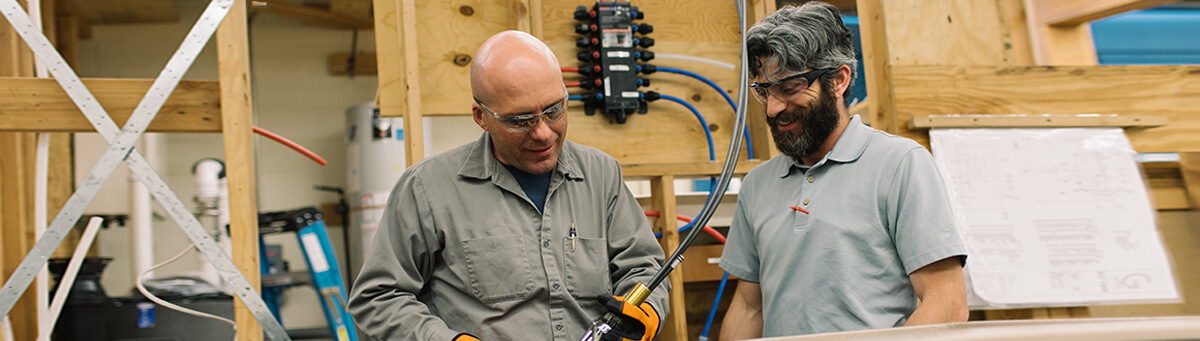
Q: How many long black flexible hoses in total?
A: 2